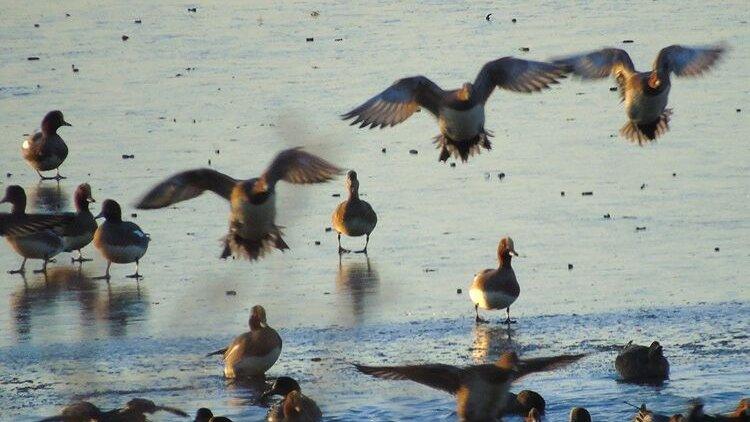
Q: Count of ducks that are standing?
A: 6